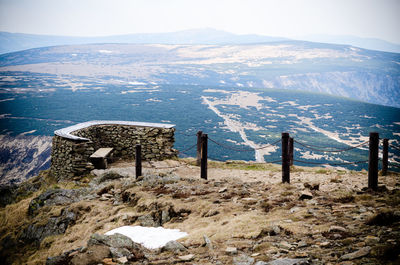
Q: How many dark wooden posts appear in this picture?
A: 7